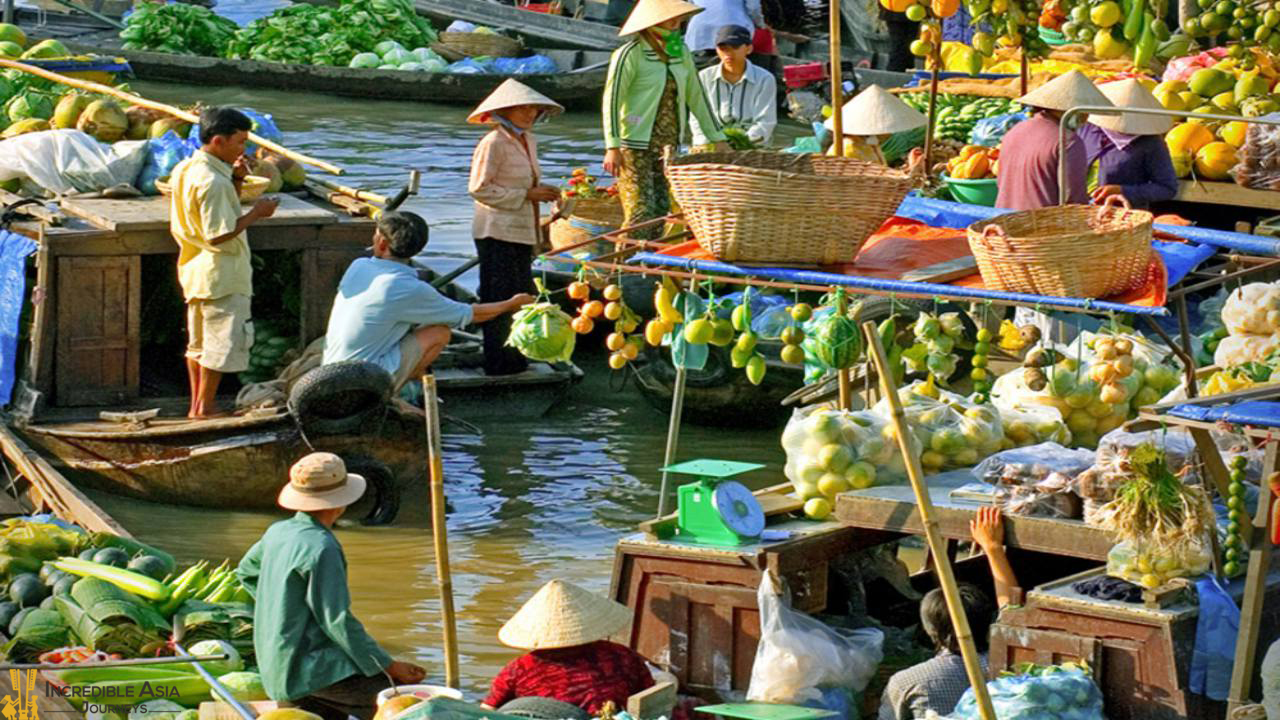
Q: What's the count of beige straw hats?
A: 6